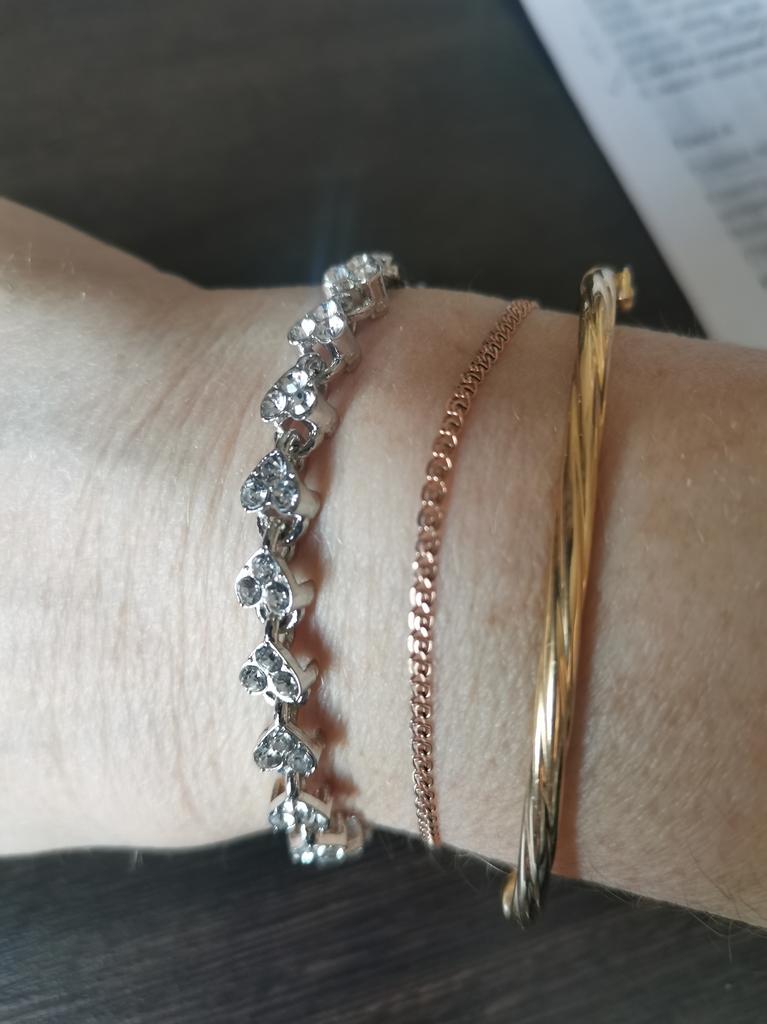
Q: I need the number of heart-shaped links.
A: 9